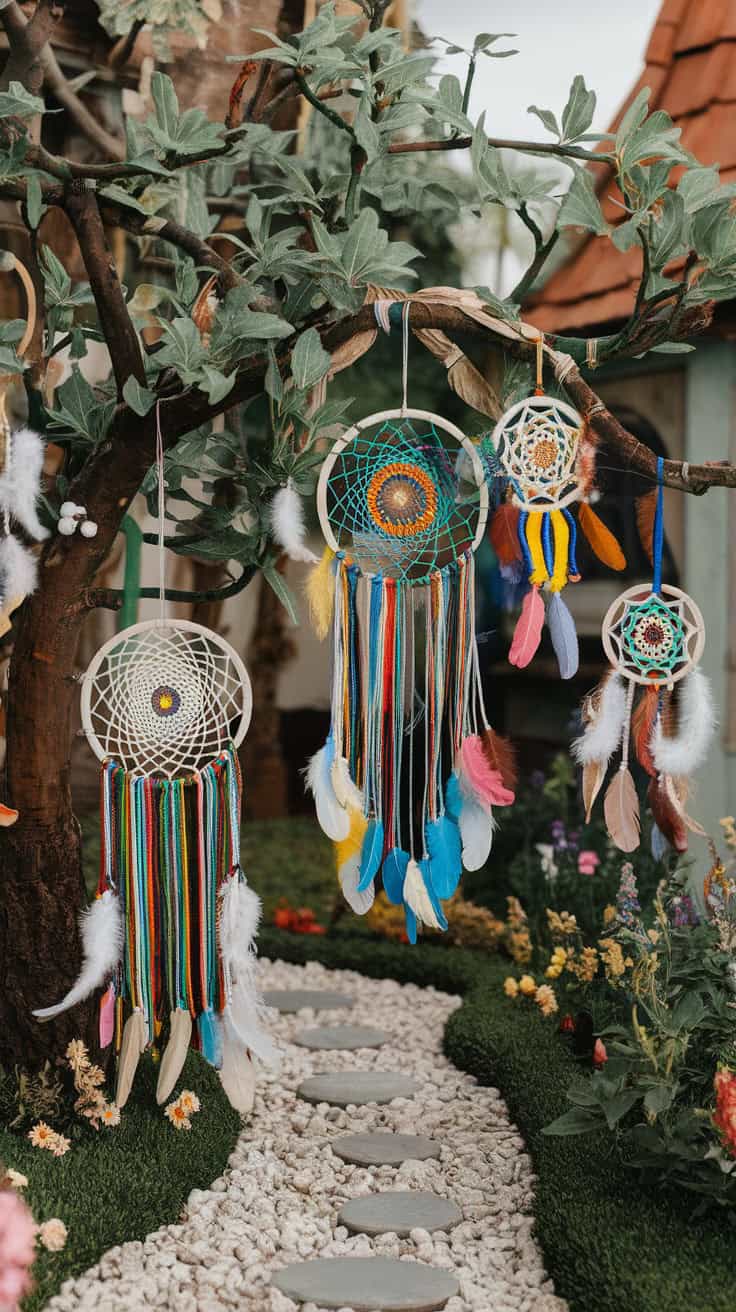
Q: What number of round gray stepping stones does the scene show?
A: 6